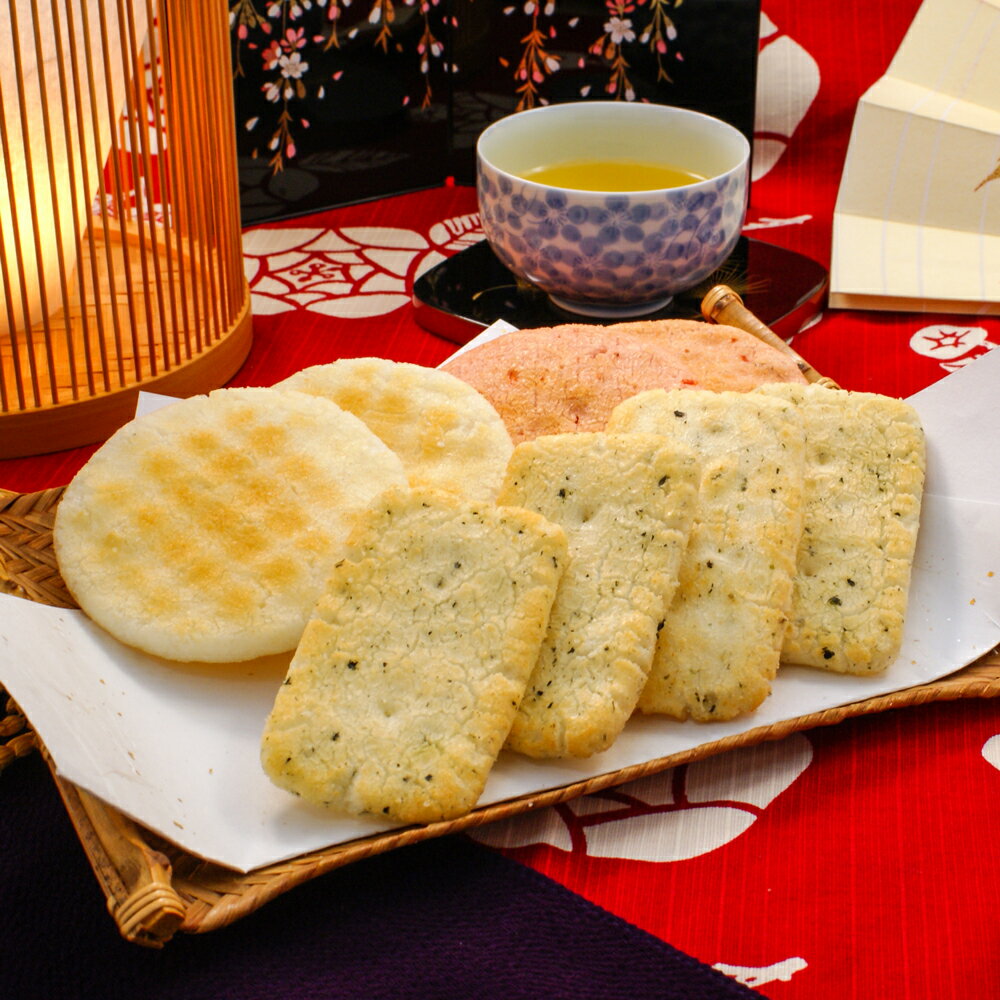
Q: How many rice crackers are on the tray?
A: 8